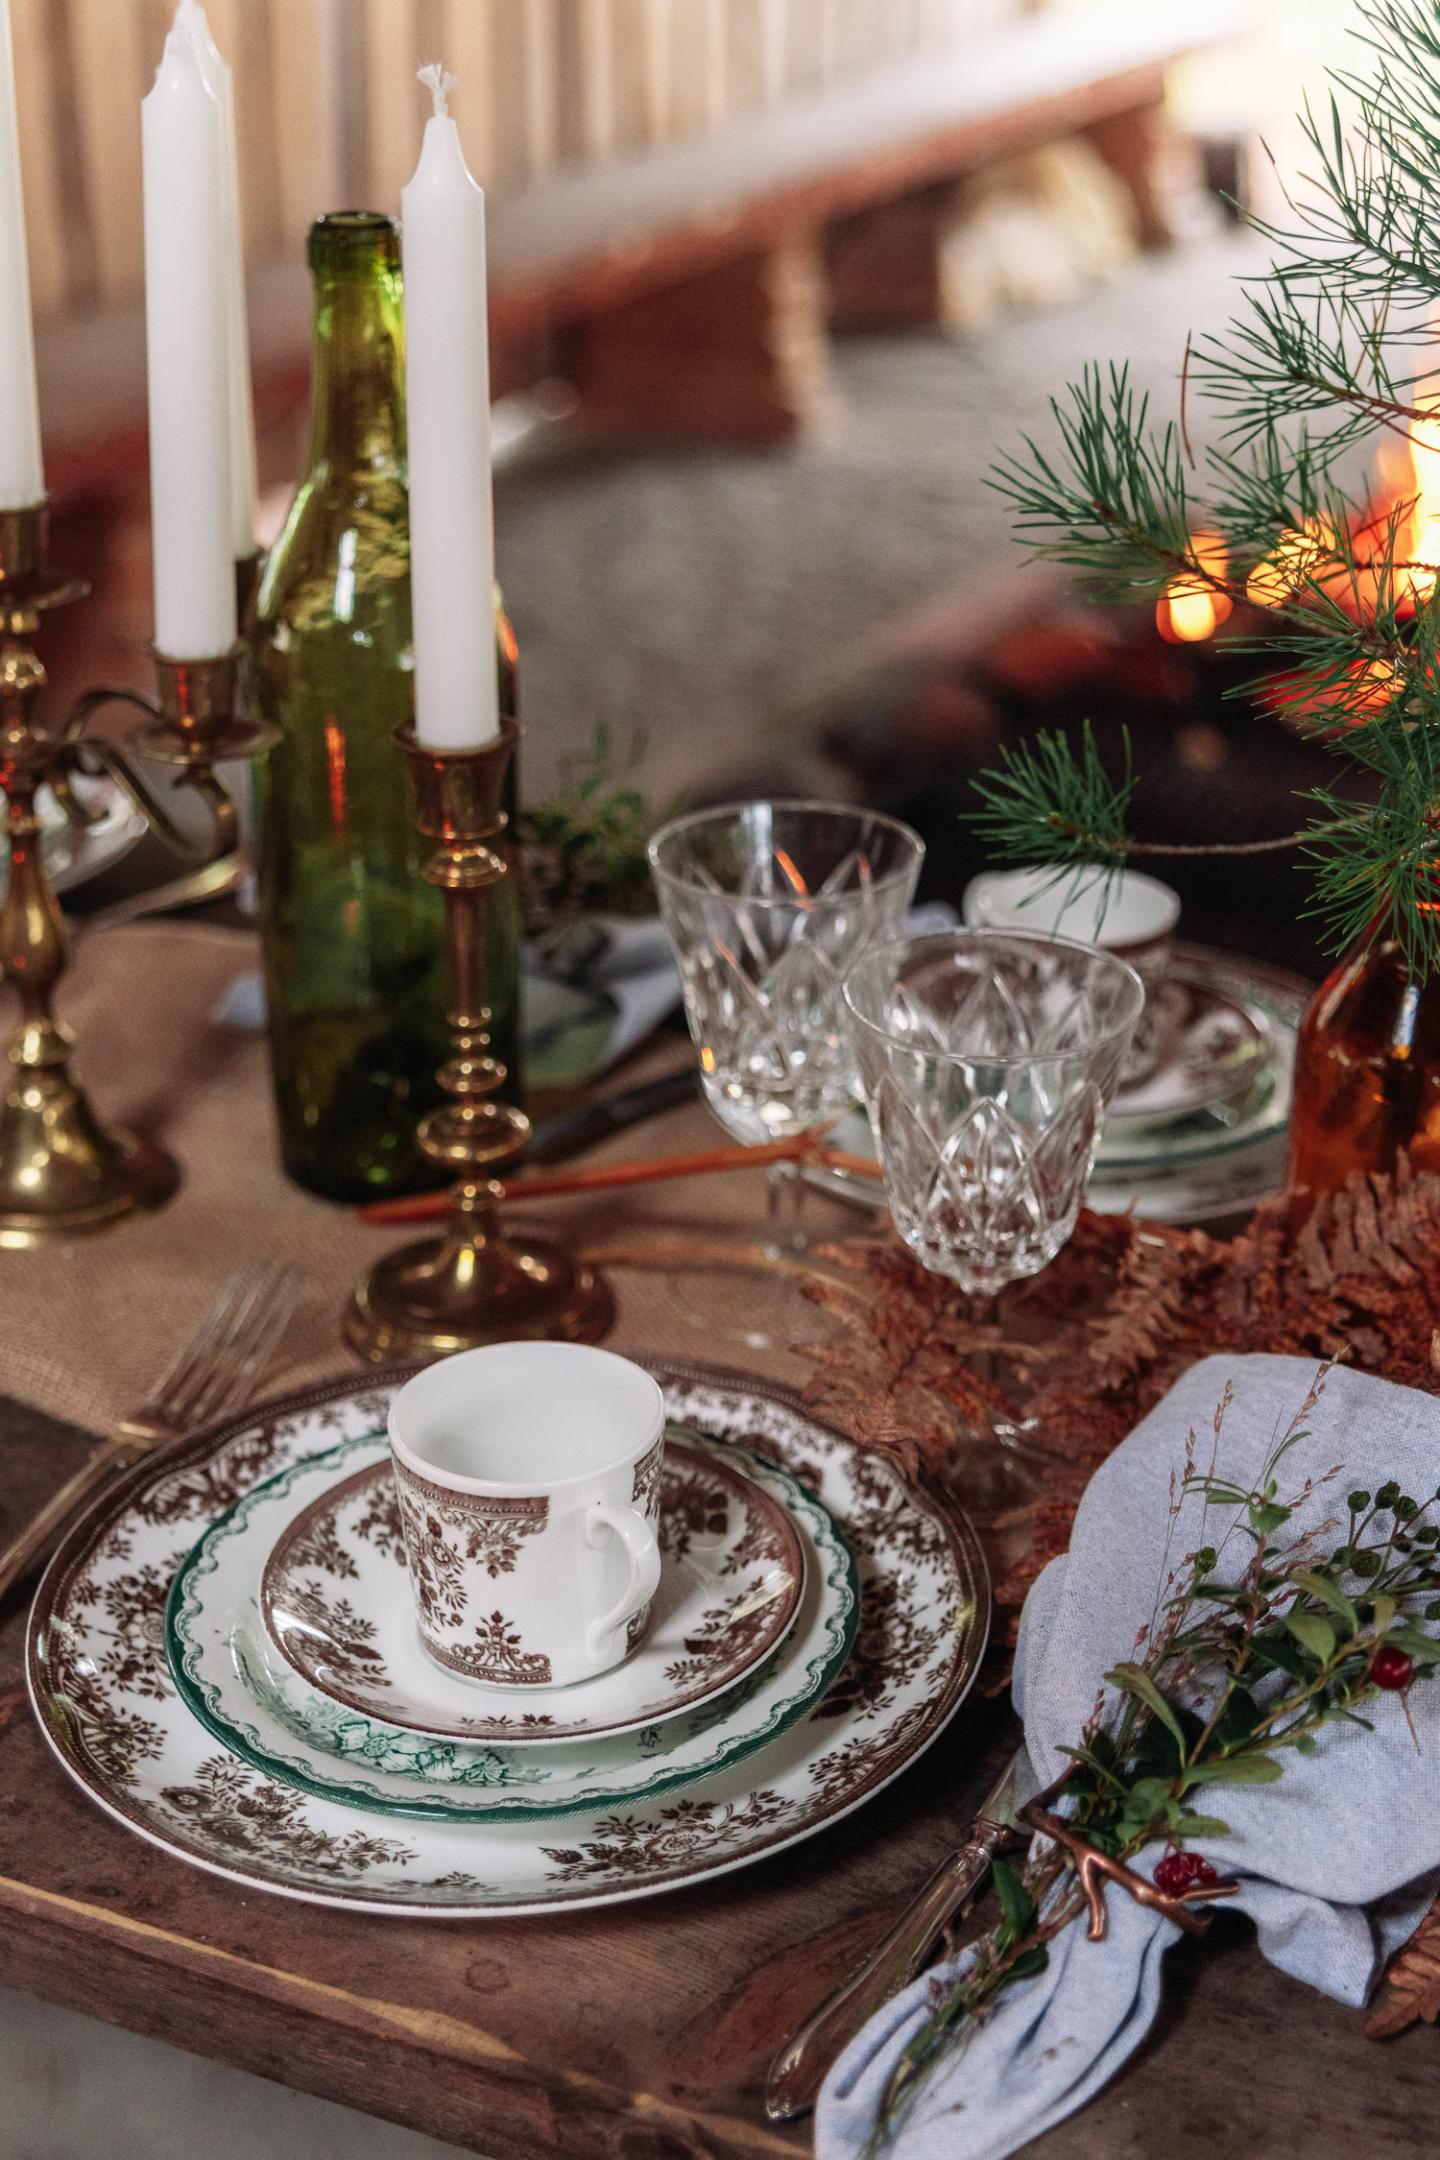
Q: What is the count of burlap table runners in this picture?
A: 1